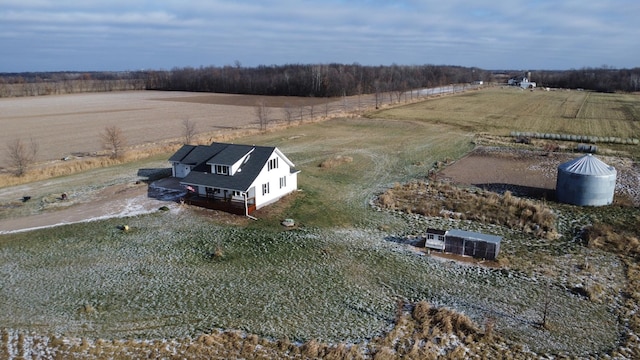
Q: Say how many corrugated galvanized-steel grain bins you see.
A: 1